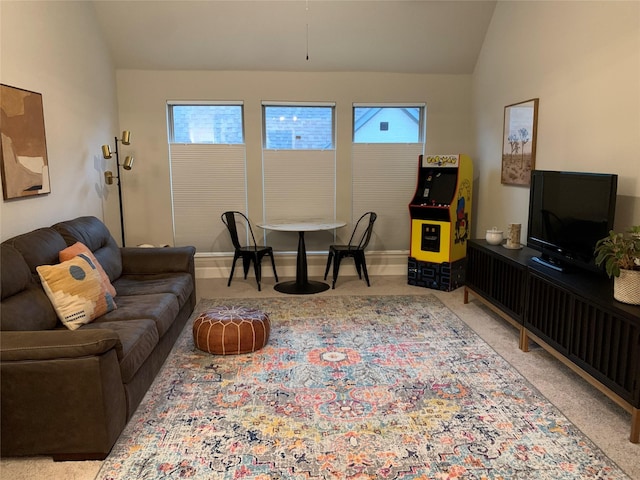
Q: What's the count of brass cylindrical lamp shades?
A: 4